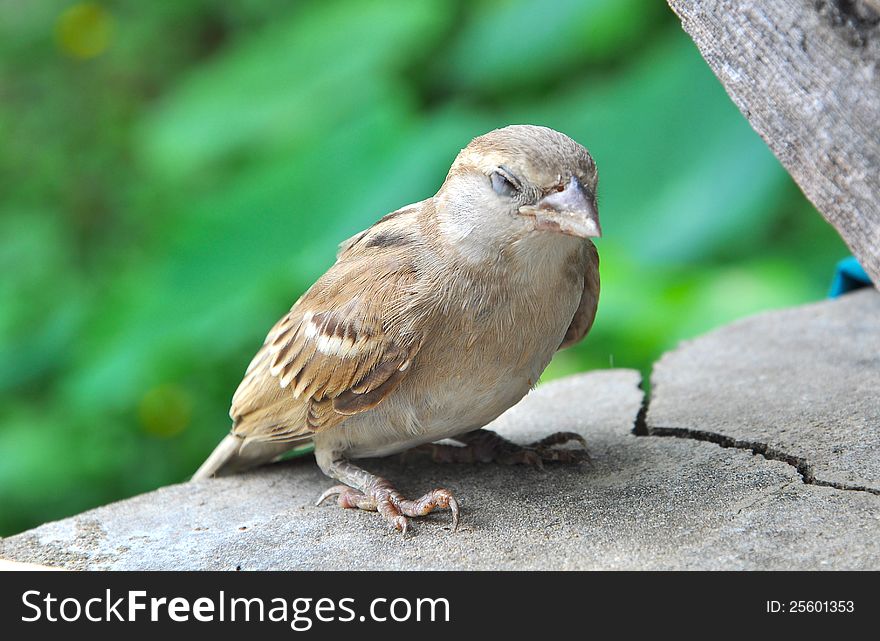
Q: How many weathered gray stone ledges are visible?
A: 1